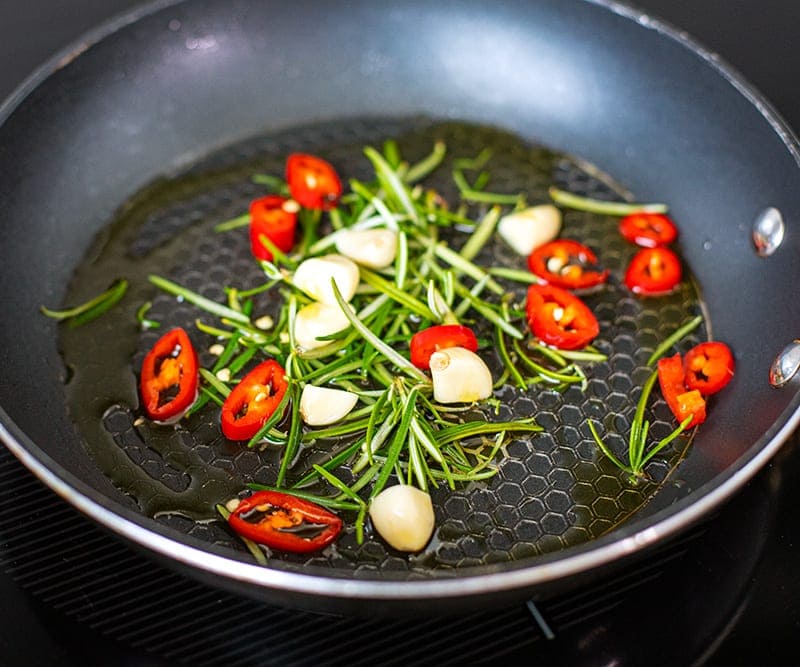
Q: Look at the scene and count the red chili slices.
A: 12